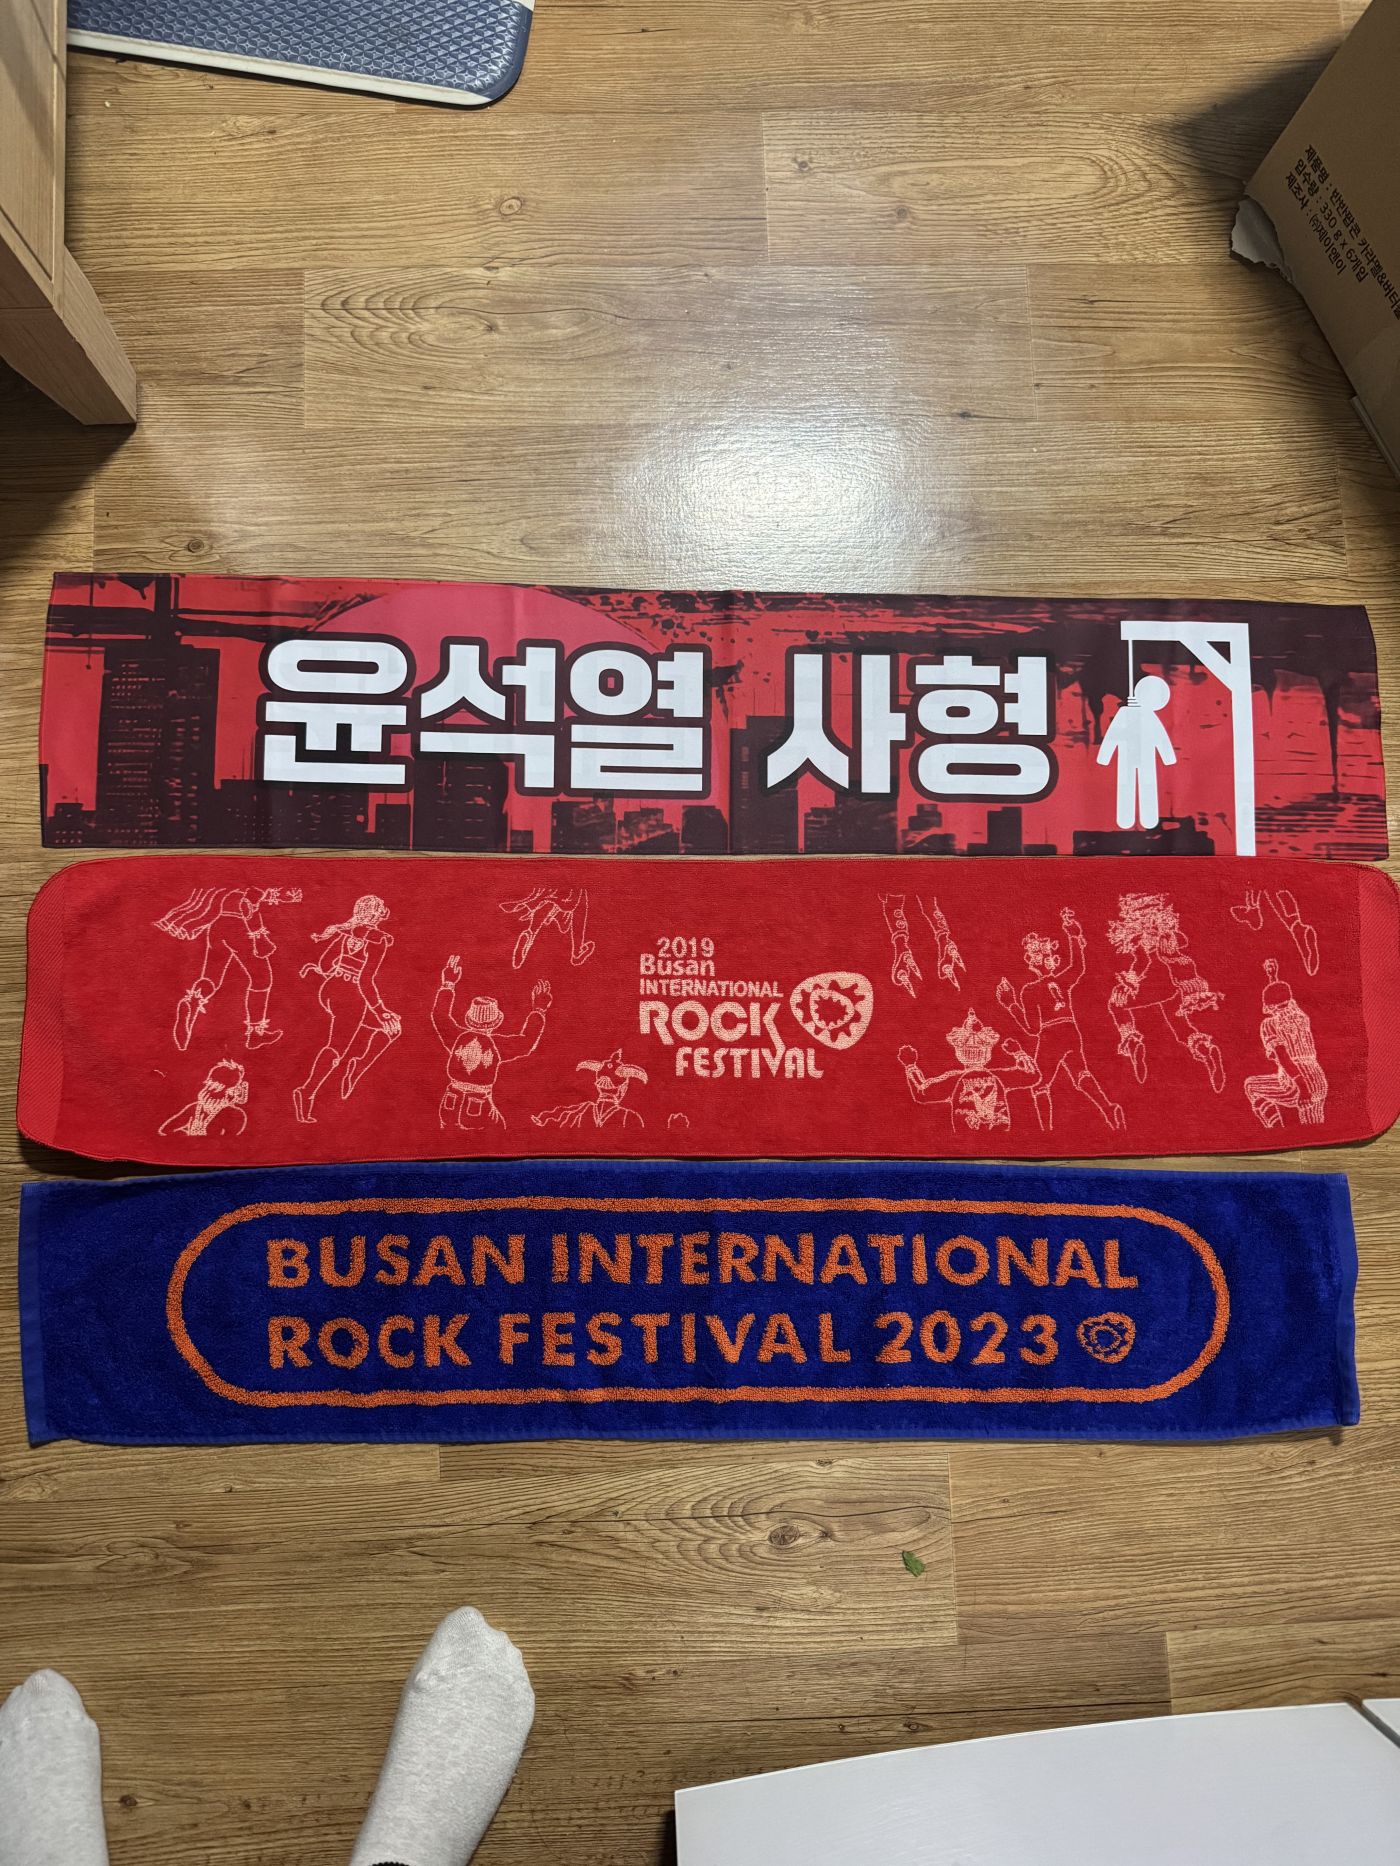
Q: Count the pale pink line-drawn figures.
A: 12